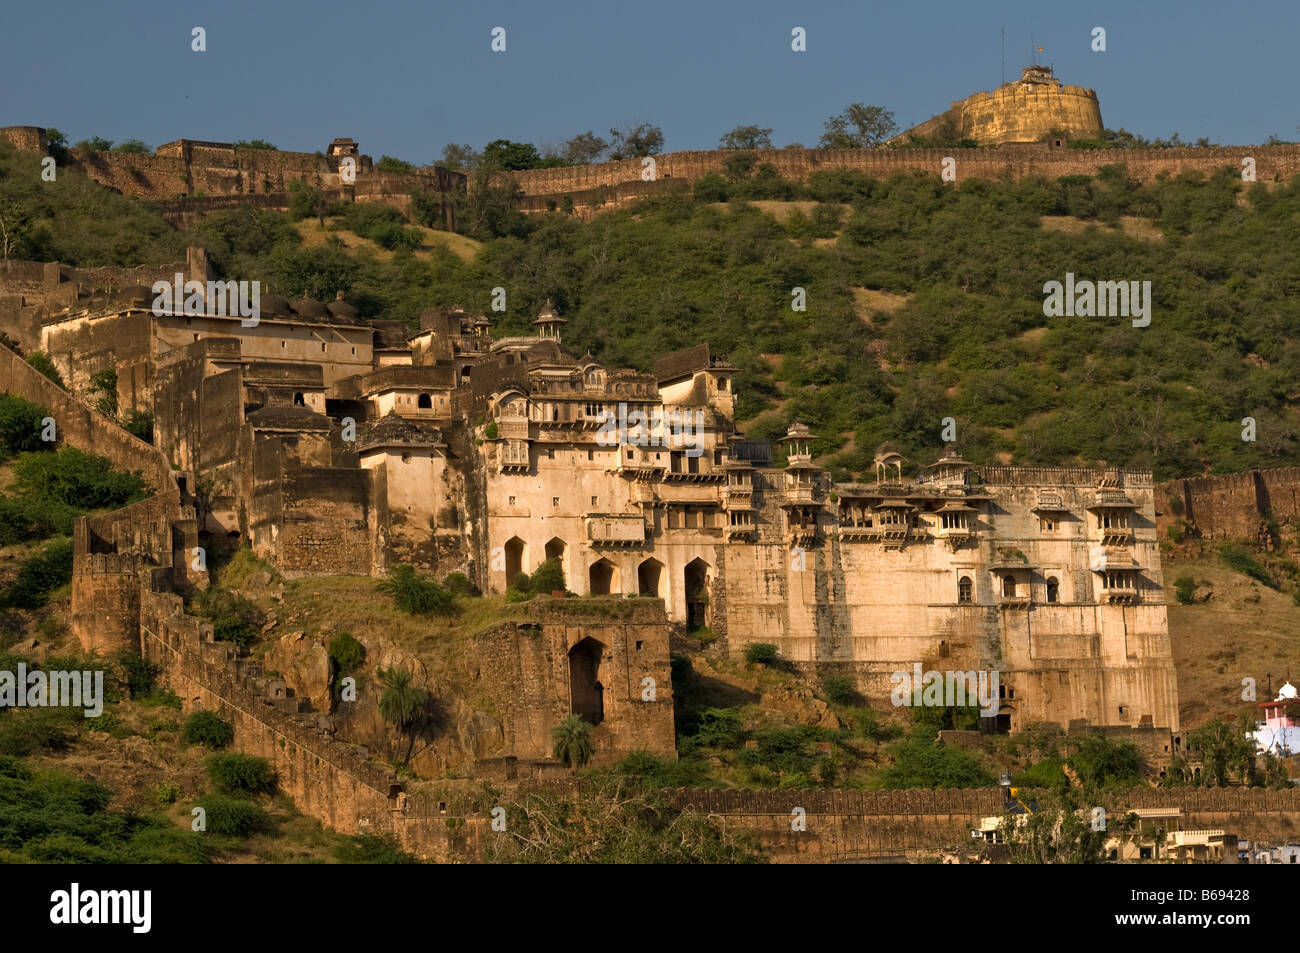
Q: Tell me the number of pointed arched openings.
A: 6